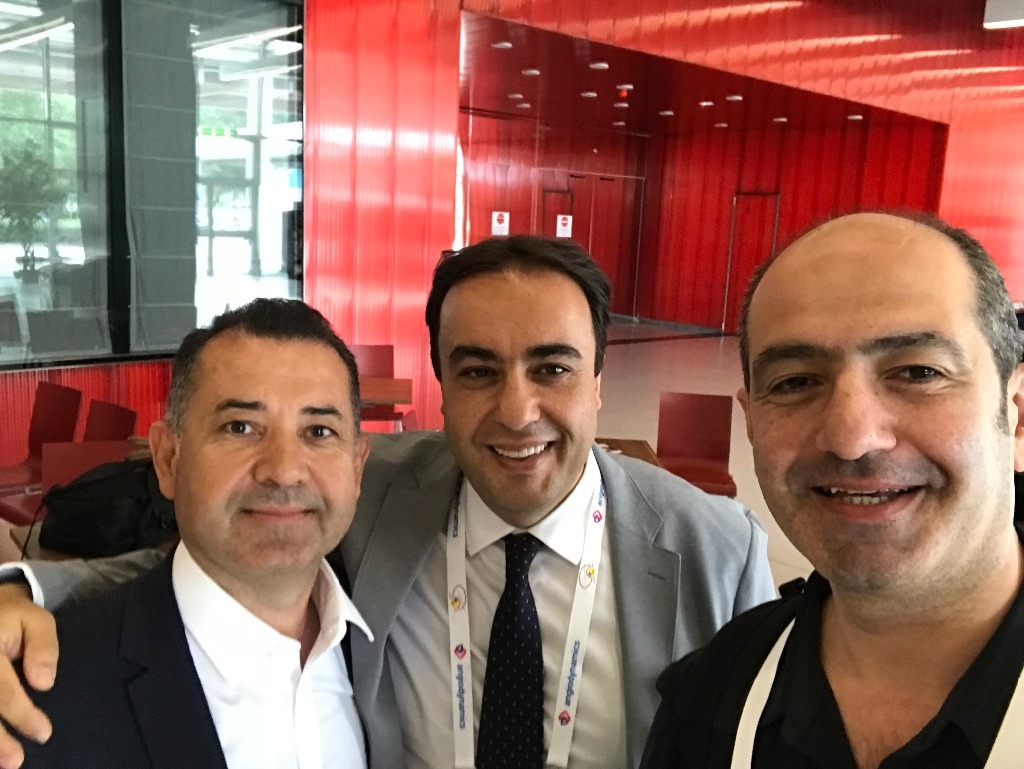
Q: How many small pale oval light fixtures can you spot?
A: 15